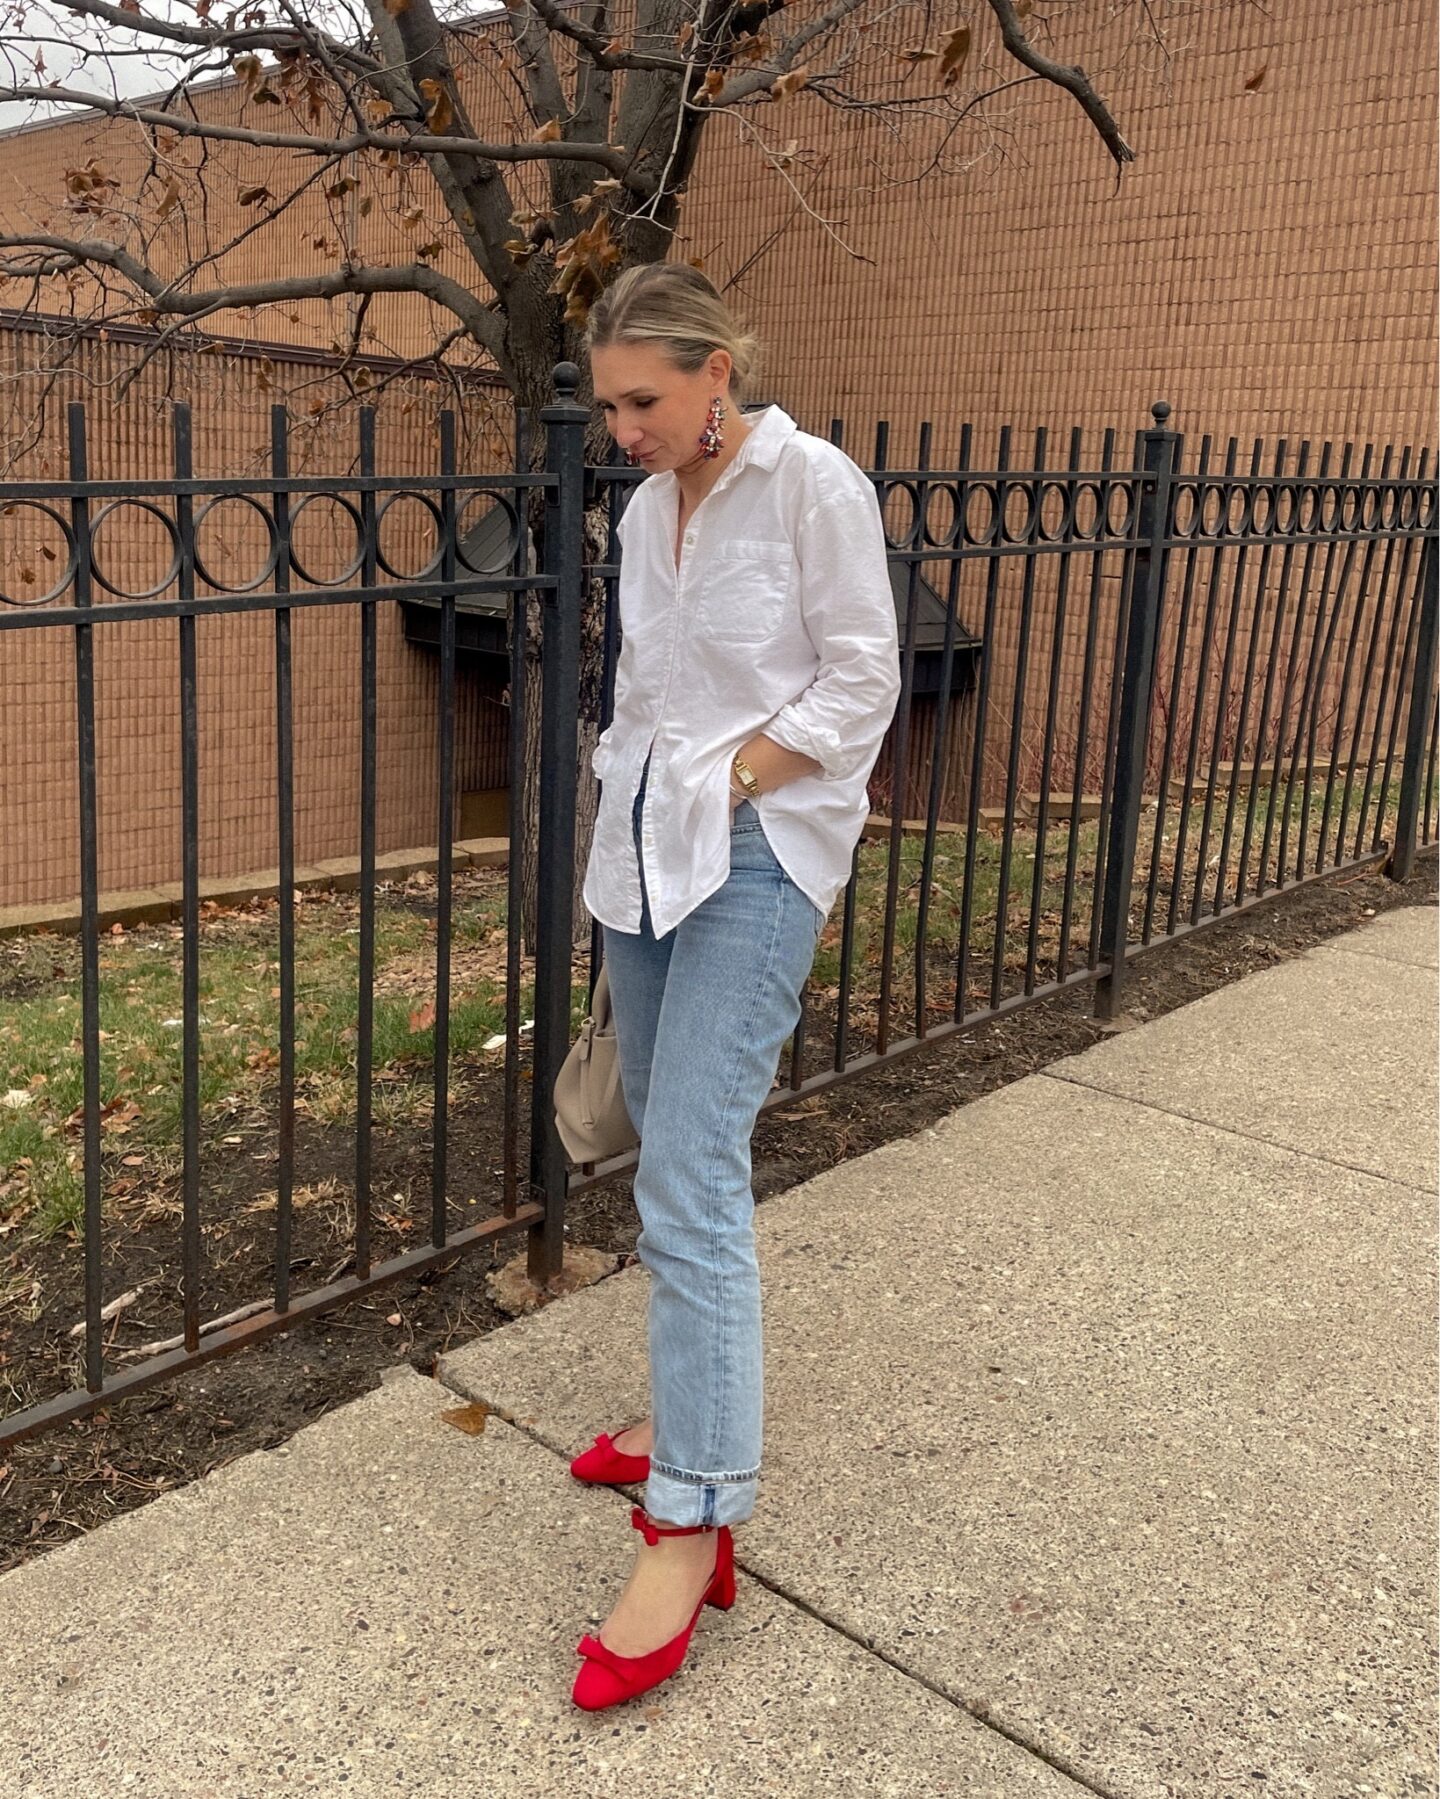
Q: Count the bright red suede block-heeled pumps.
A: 2